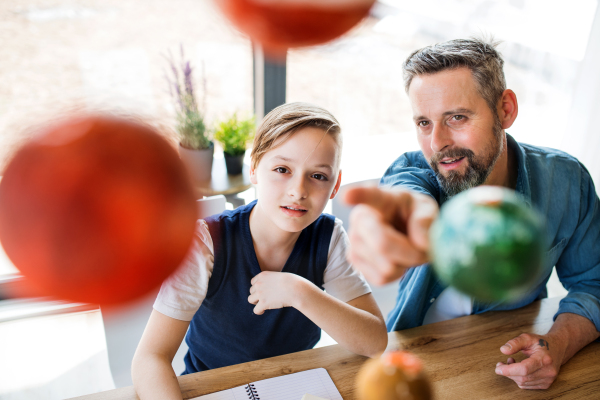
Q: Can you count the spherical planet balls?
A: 4